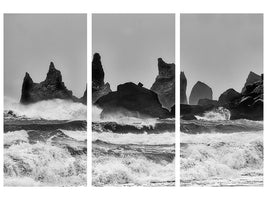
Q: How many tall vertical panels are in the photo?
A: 3